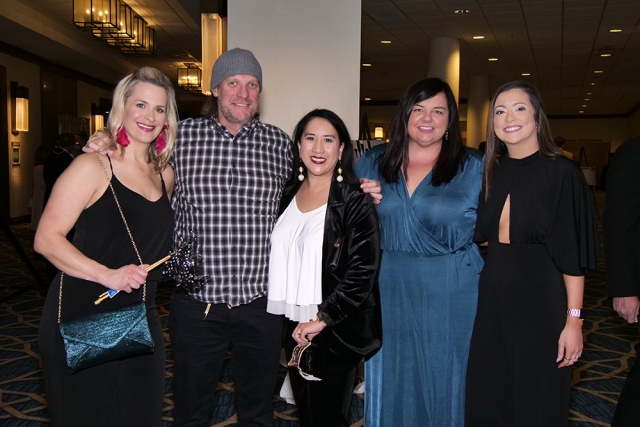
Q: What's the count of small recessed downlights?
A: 15